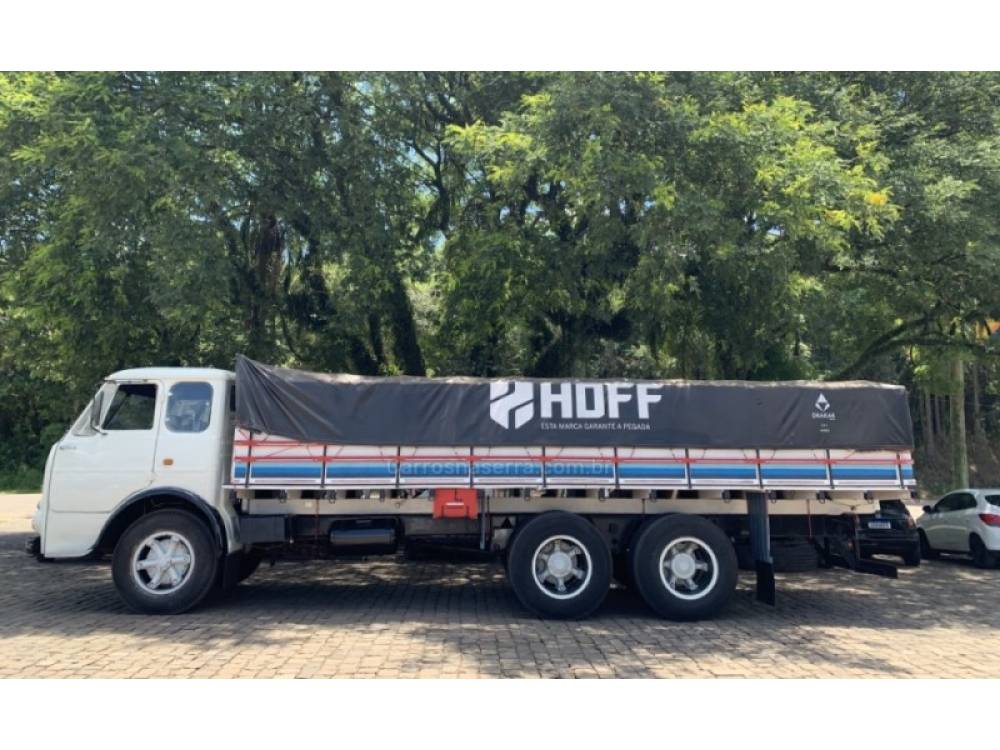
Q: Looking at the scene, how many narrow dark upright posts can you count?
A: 10